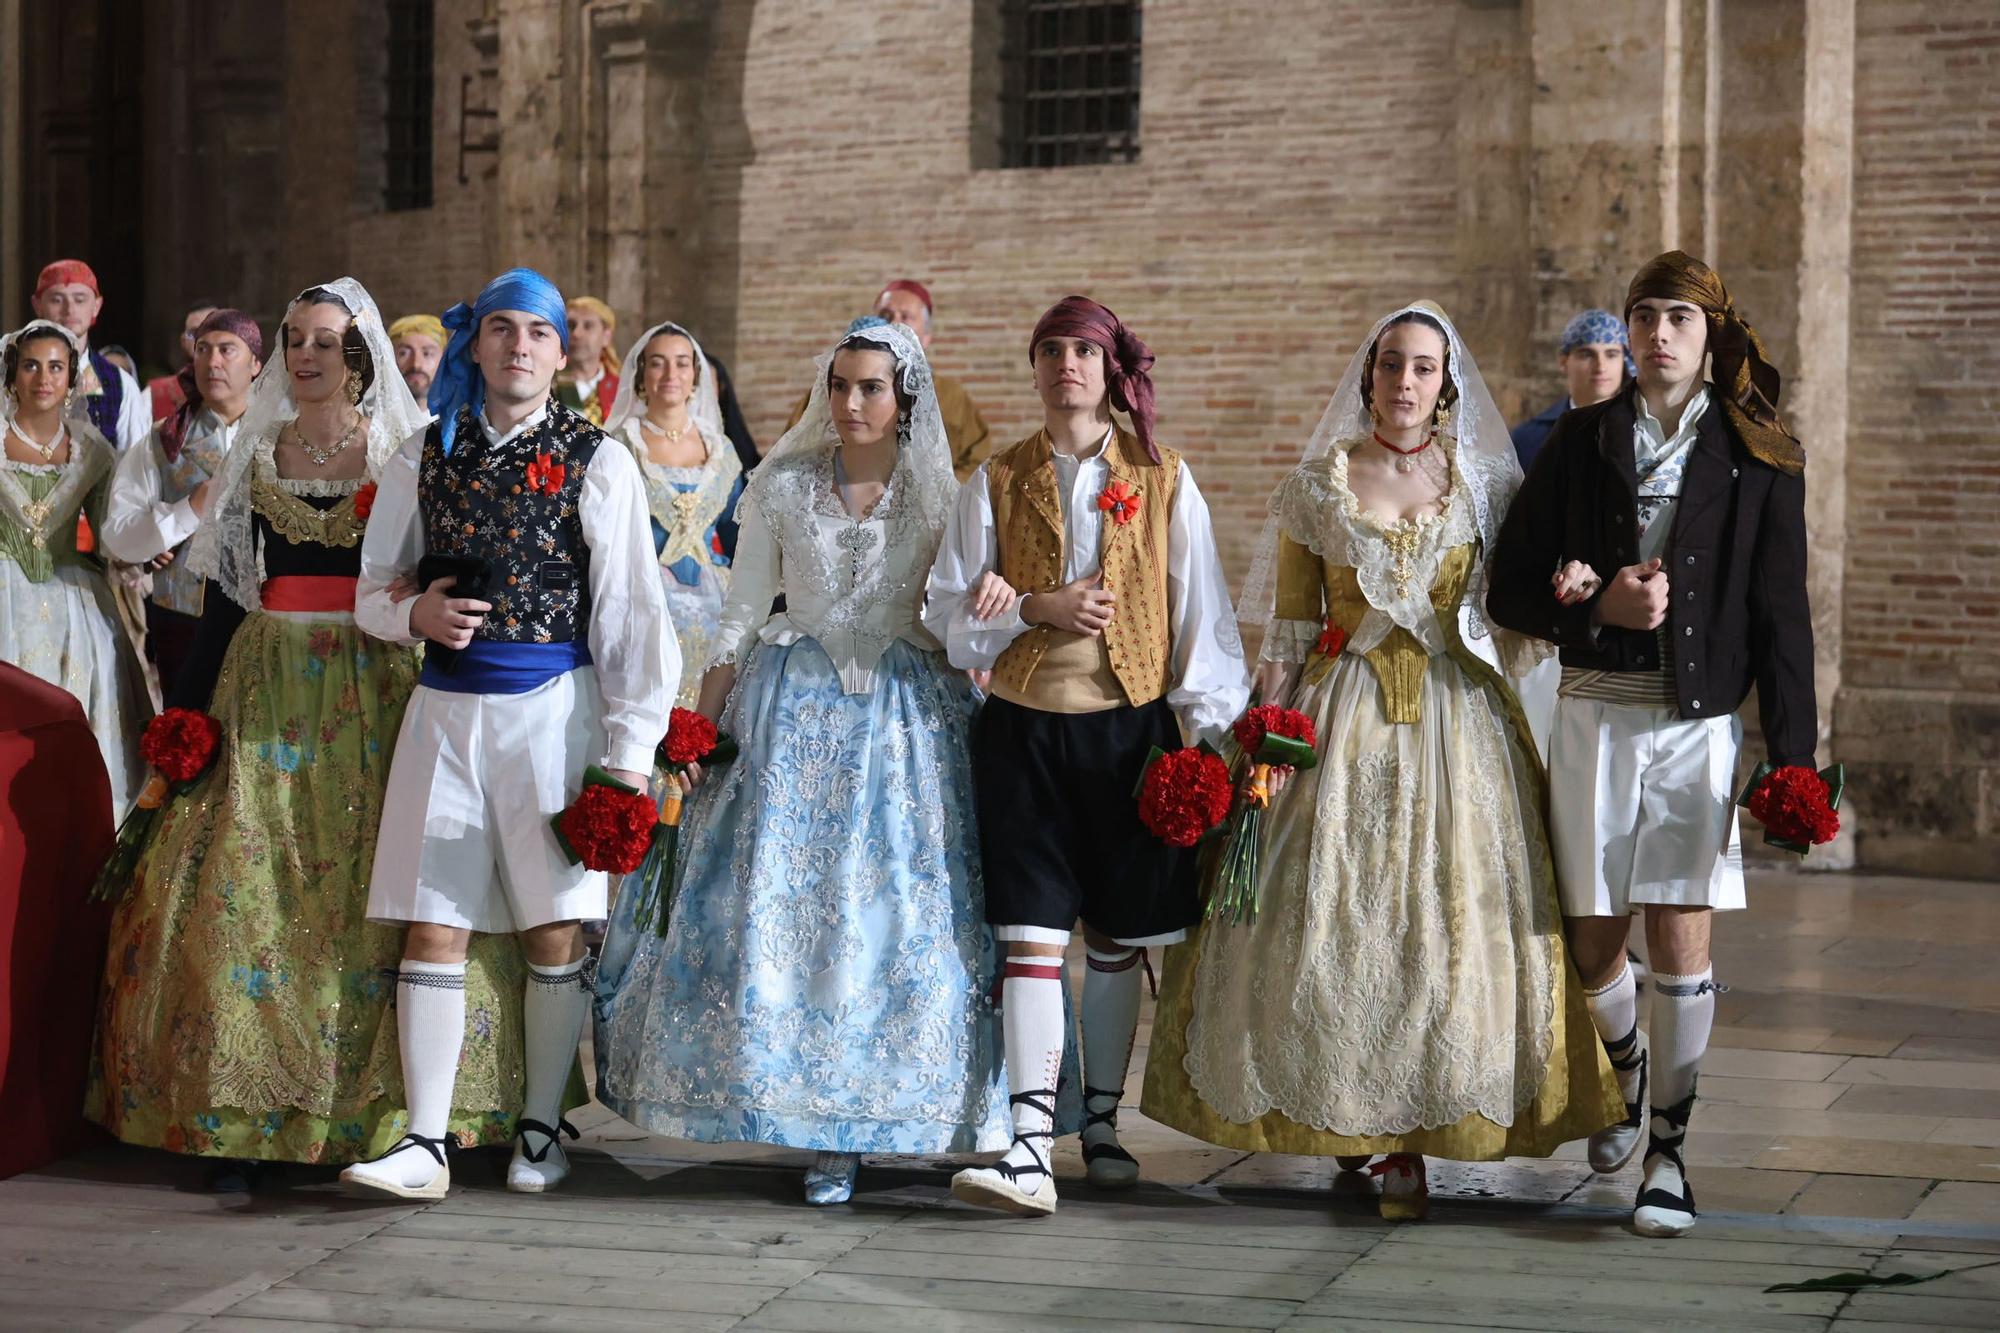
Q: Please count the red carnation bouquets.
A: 6